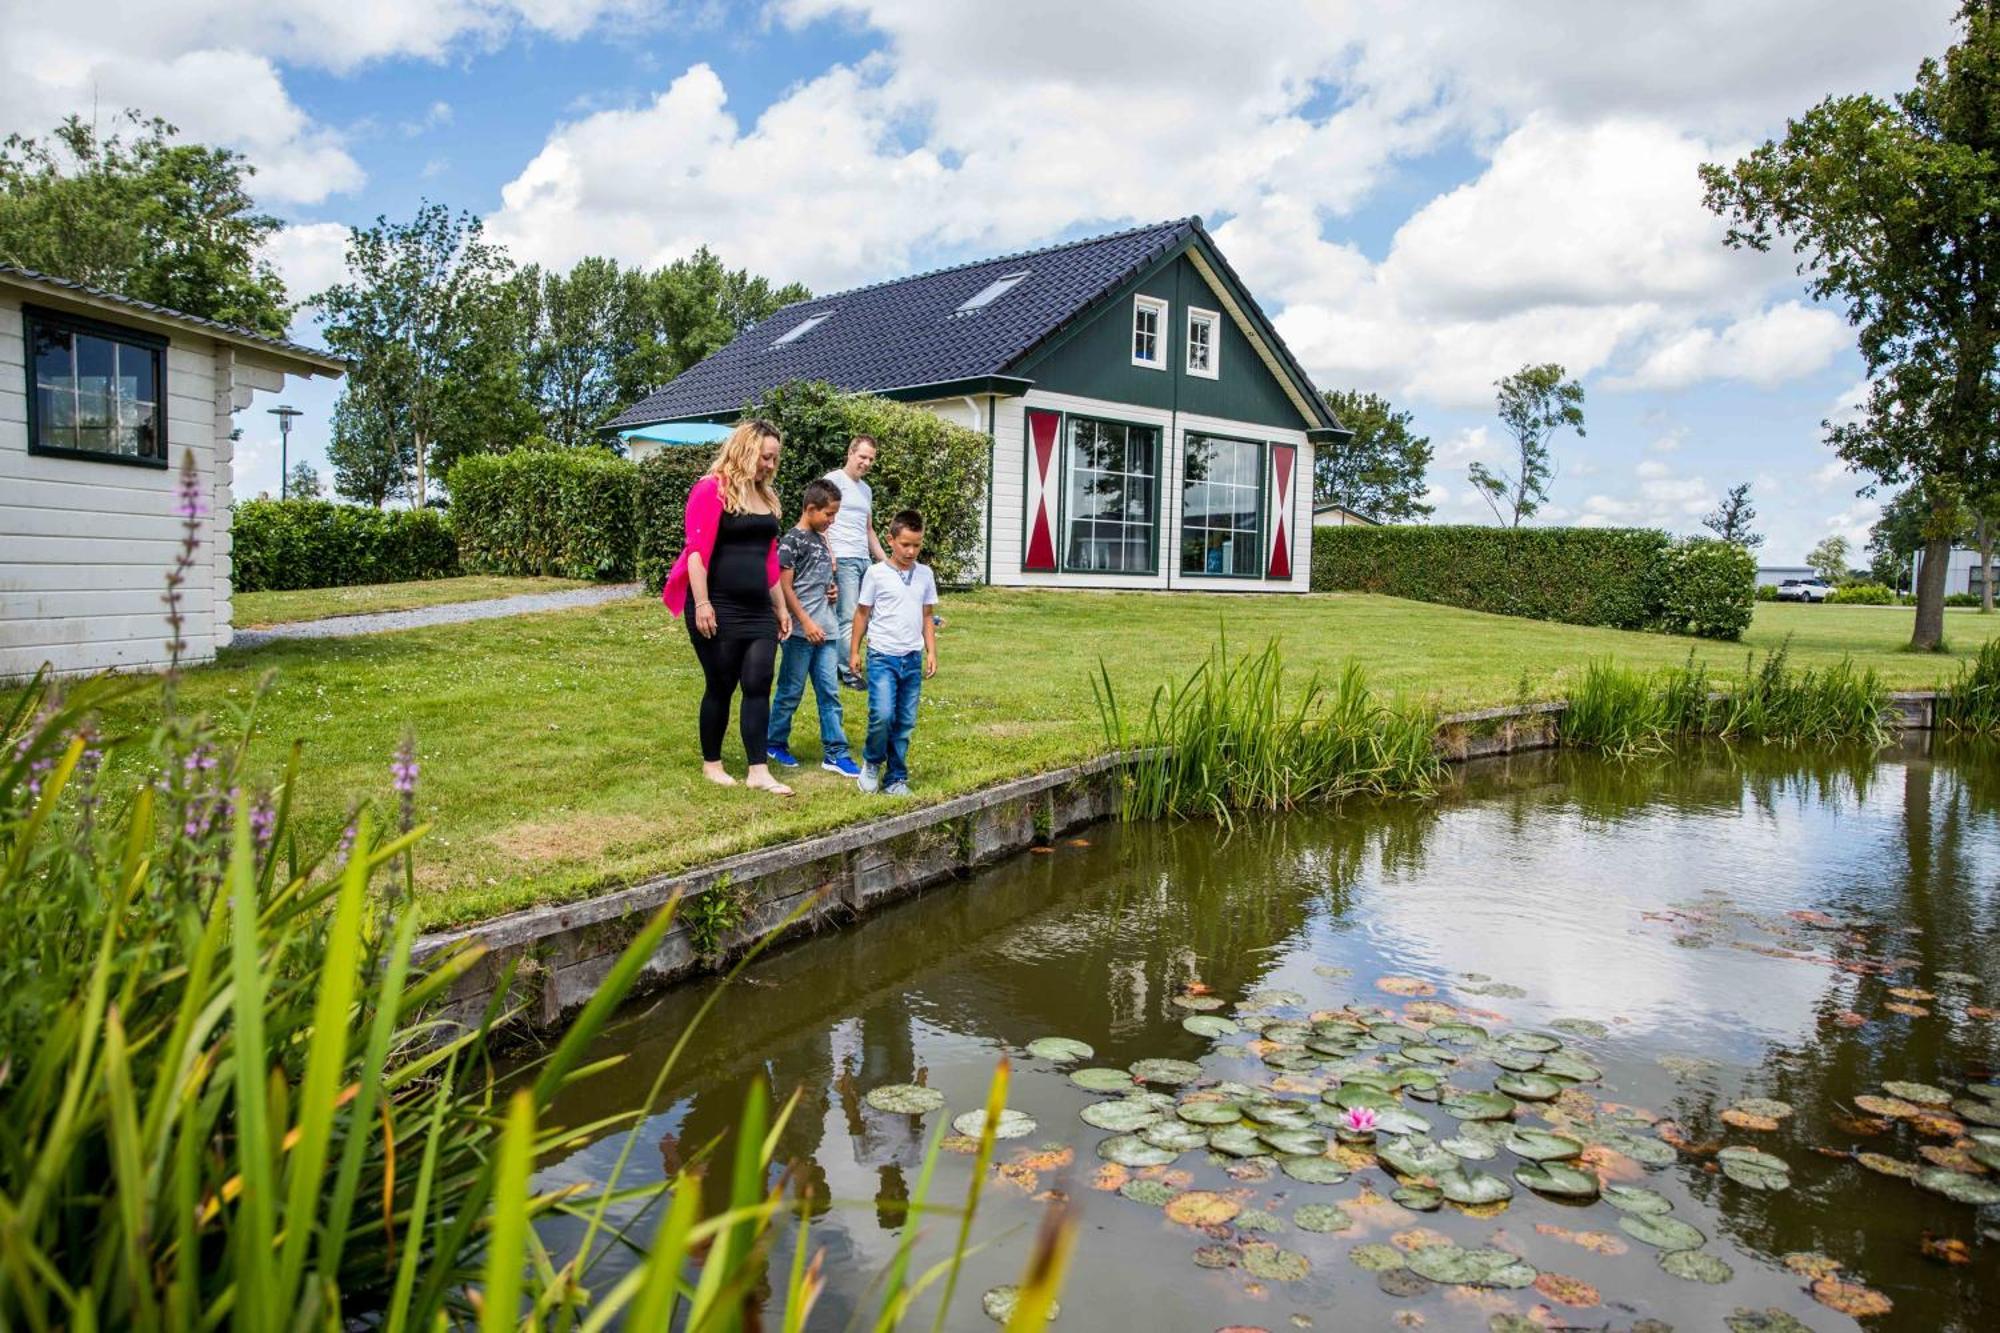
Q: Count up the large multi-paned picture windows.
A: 2